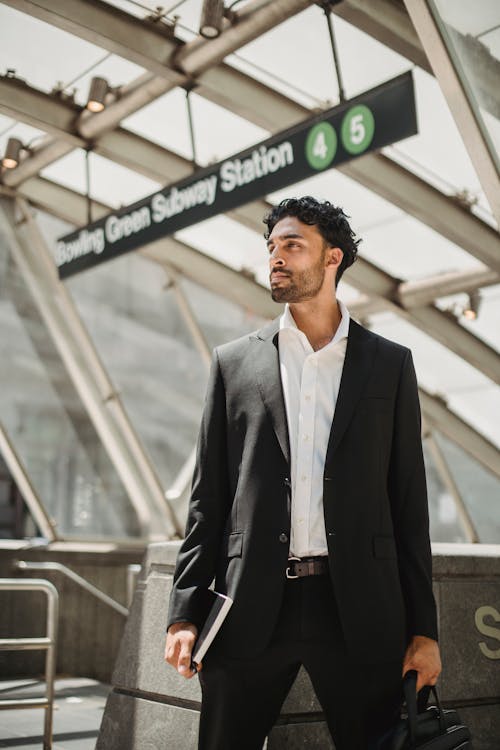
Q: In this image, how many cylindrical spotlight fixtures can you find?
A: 4